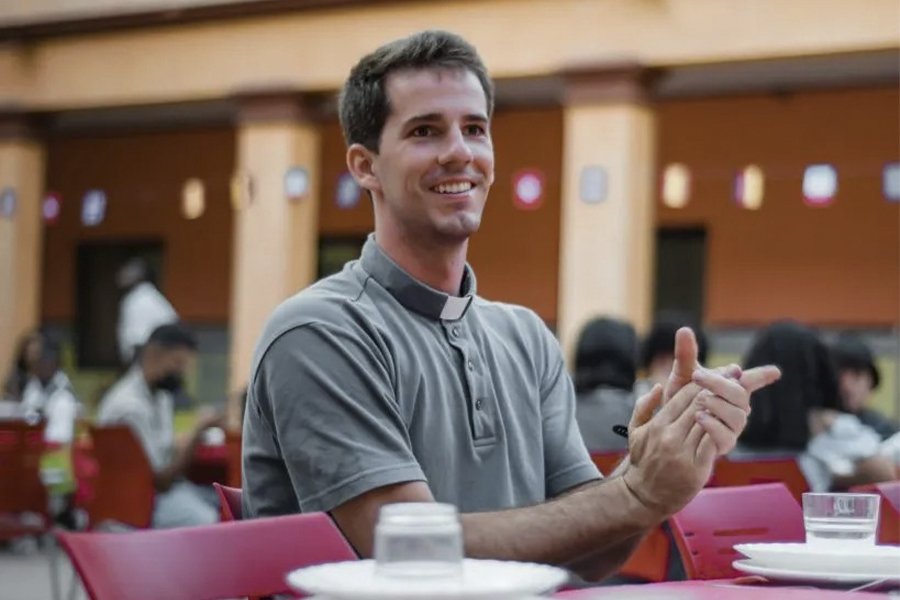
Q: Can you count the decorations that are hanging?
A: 13